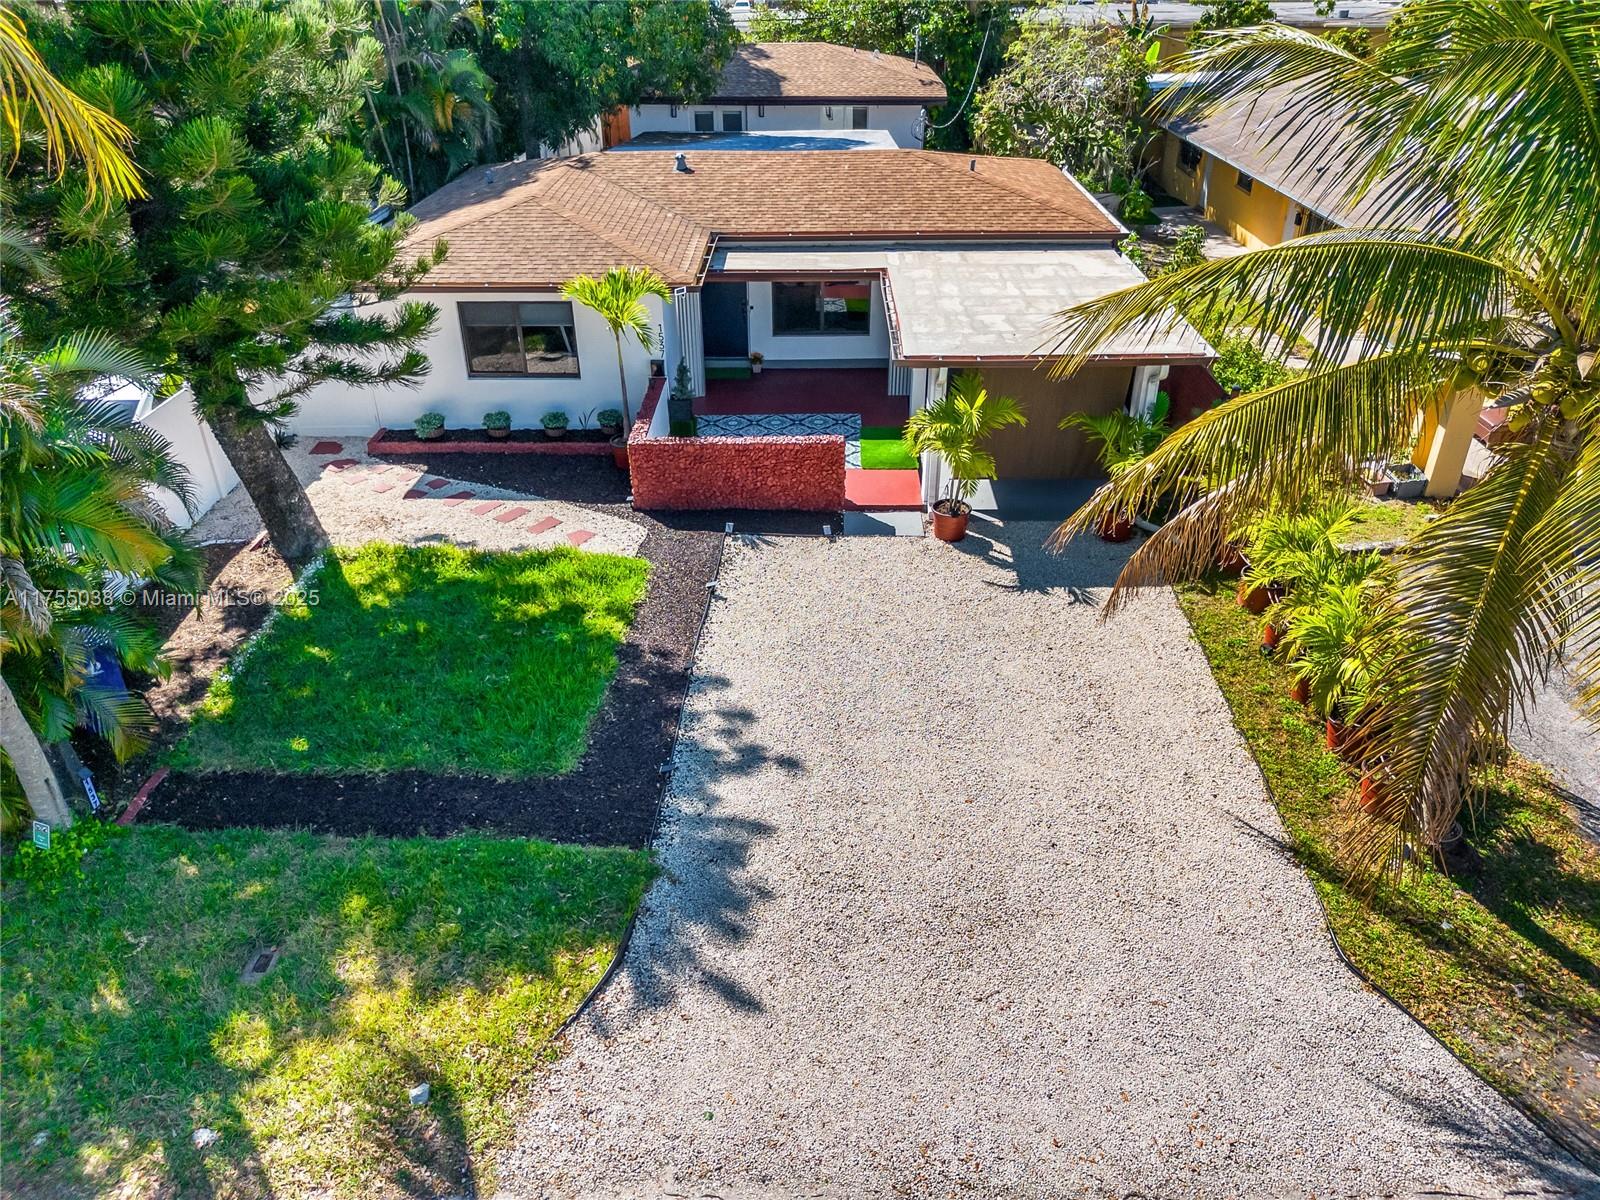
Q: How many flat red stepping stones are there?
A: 13